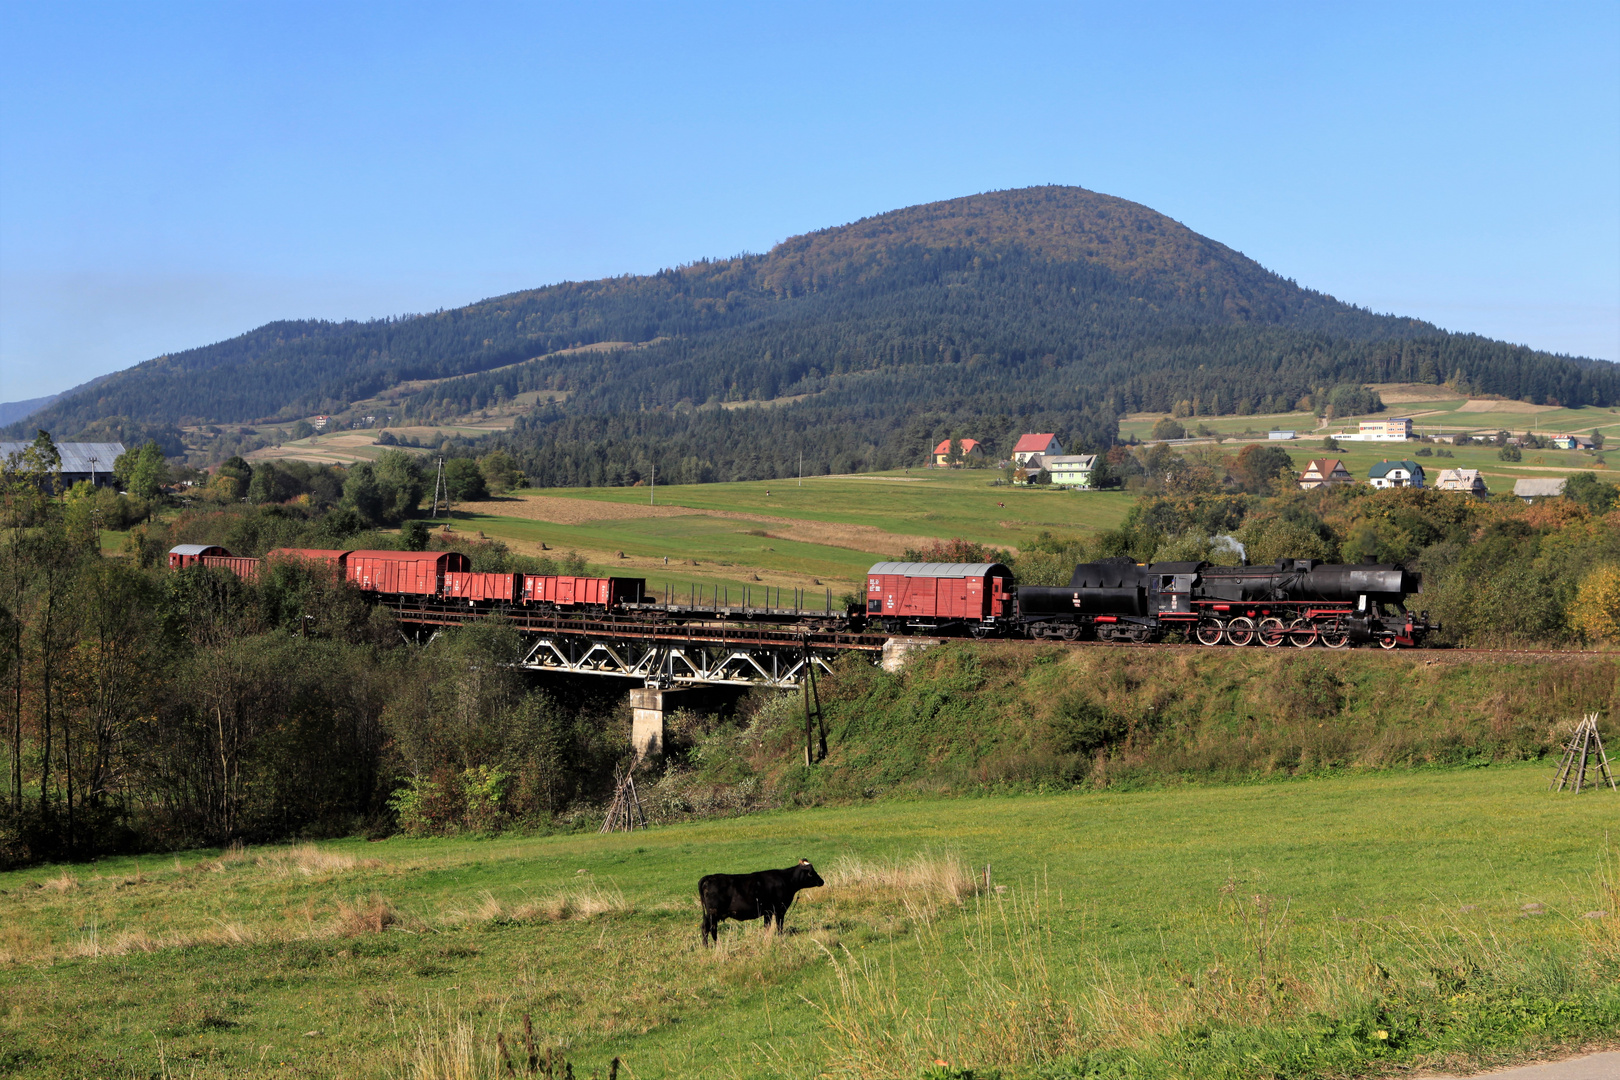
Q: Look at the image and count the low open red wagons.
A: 3